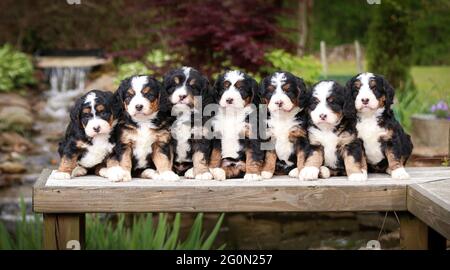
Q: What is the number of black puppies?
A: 7